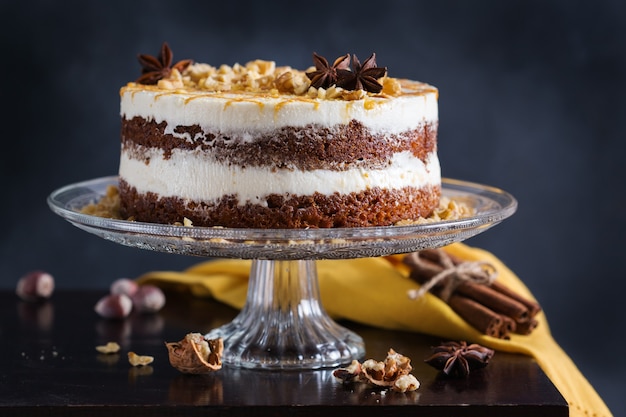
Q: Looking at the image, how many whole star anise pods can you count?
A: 4